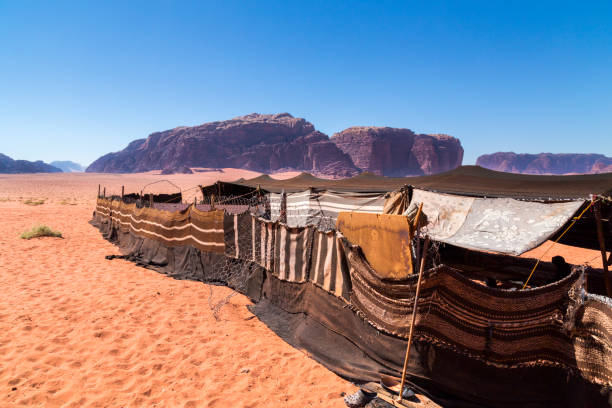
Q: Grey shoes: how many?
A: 1